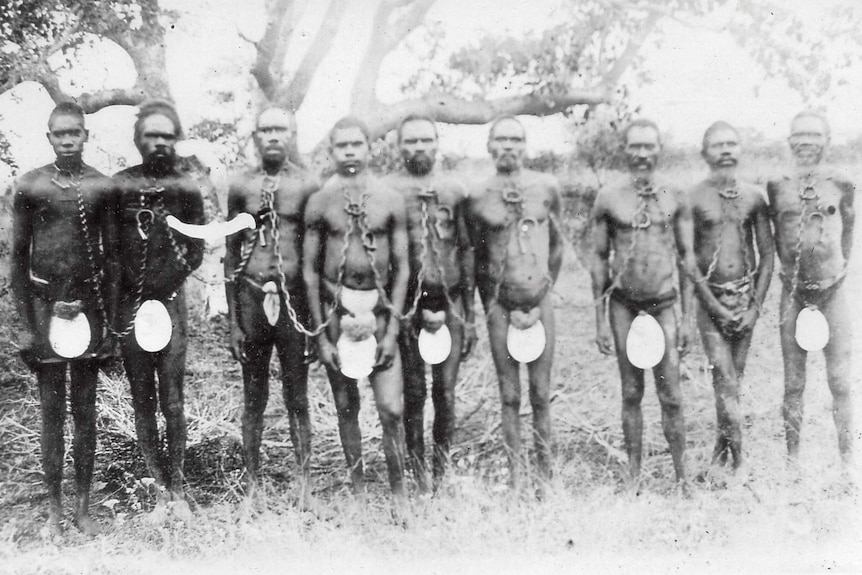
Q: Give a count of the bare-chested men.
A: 9